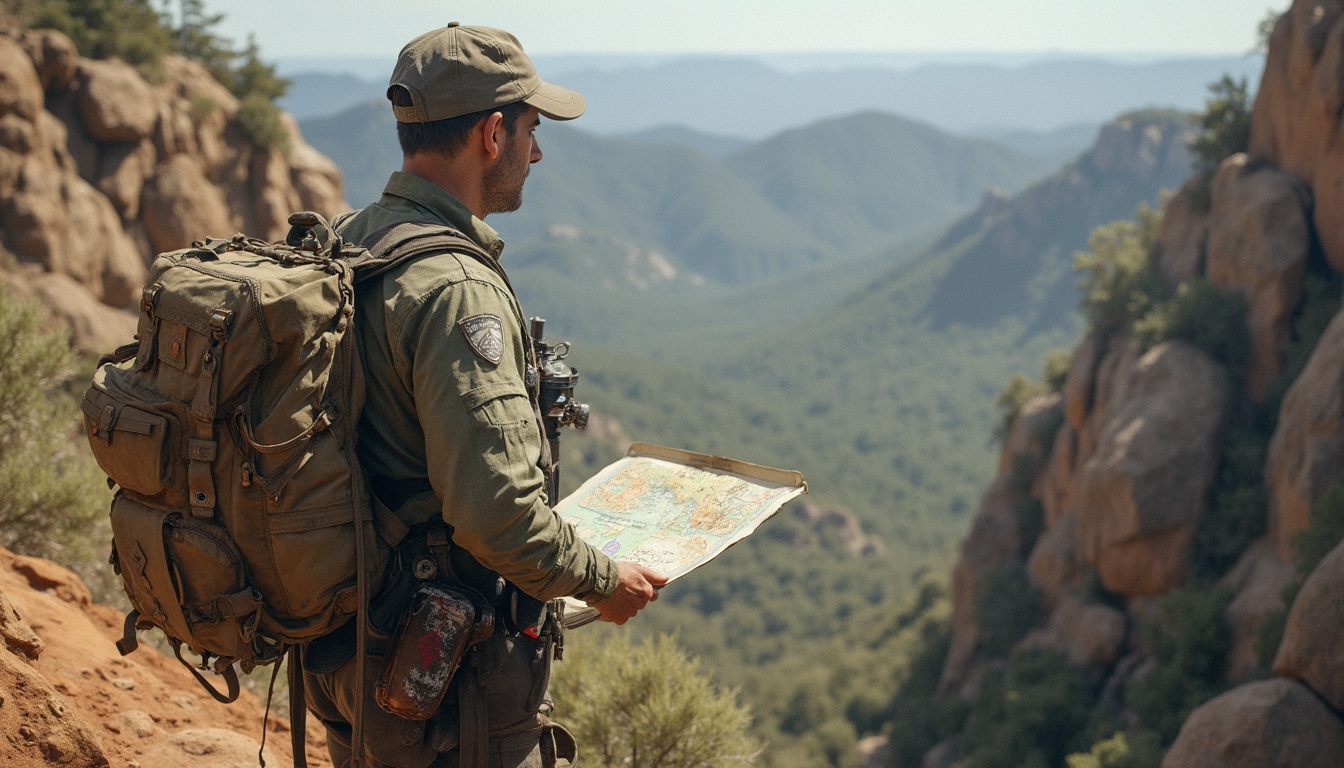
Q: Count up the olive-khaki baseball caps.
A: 1